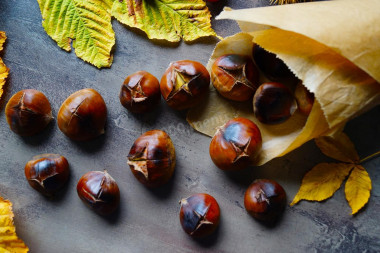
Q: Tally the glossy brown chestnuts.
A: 14